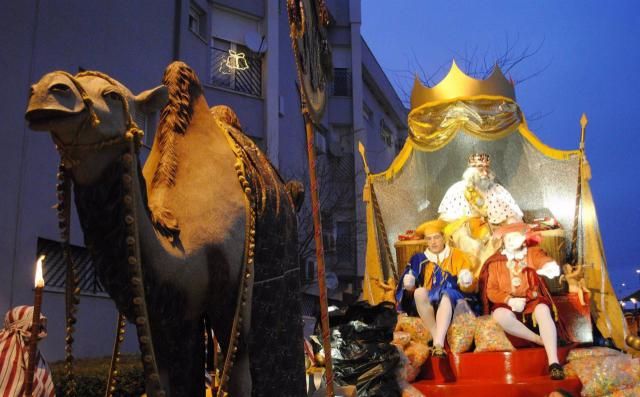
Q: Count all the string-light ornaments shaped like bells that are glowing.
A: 1